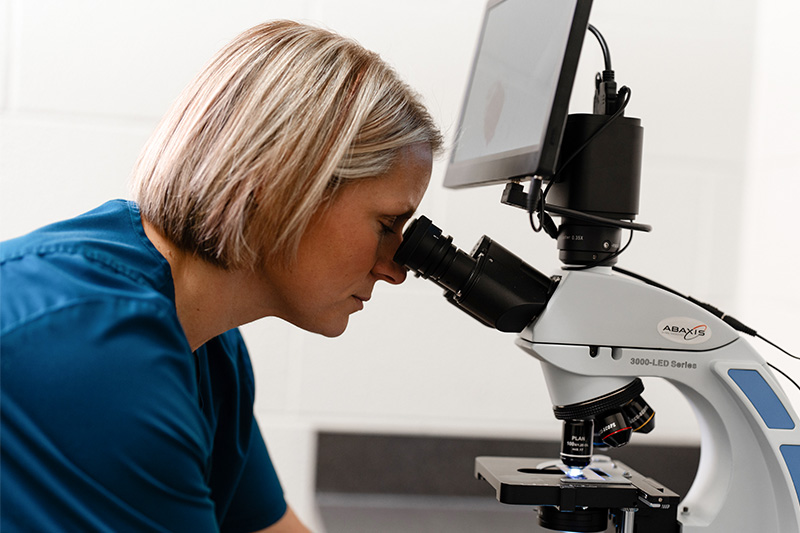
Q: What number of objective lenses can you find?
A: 4